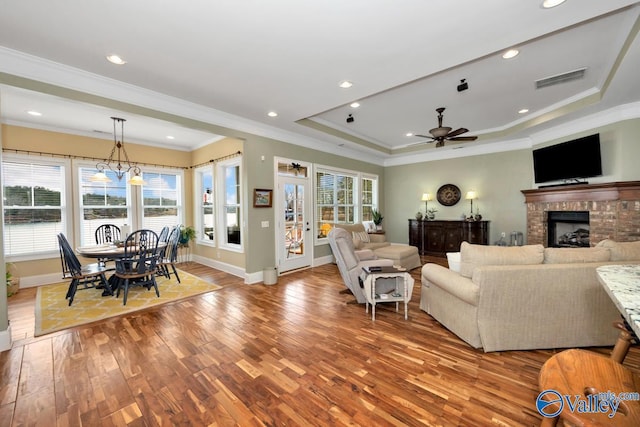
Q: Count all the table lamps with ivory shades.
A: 2